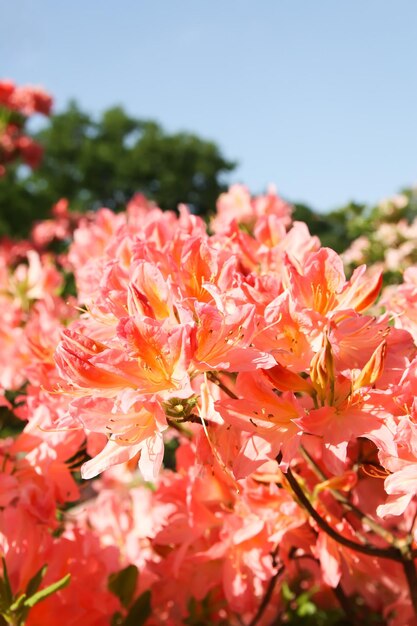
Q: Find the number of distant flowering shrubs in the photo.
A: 2